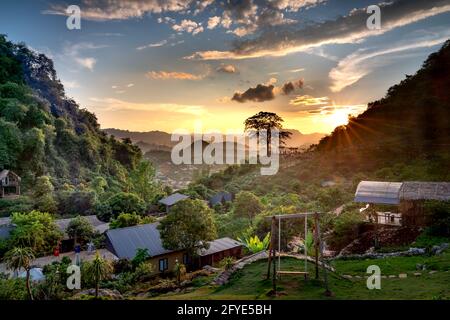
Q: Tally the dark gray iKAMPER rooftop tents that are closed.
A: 0